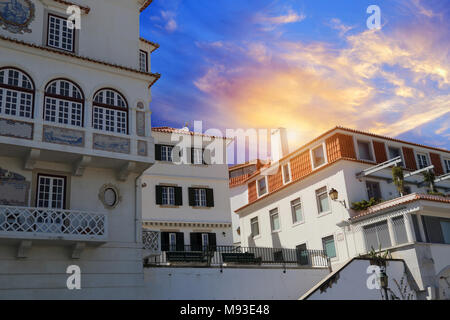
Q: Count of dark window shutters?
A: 12